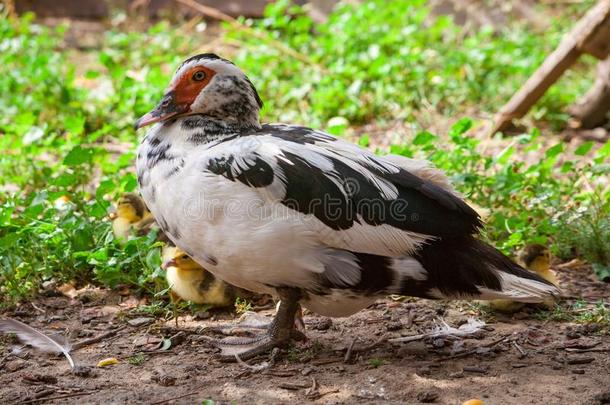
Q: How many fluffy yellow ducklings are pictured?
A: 3